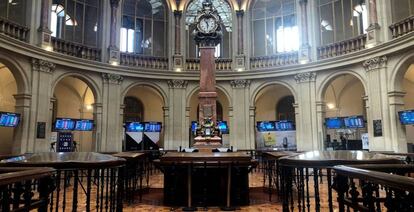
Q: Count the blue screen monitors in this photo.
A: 12